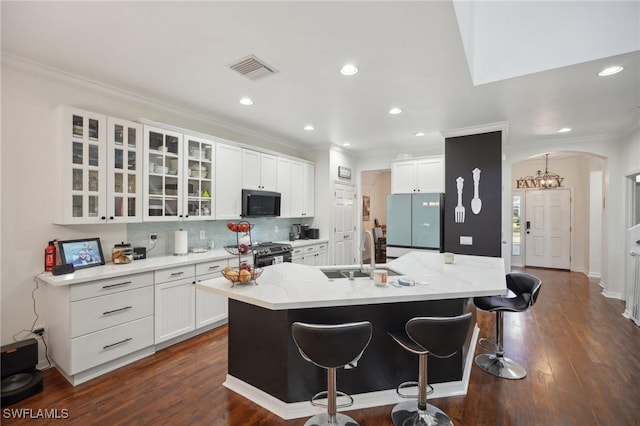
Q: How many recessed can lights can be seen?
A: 8